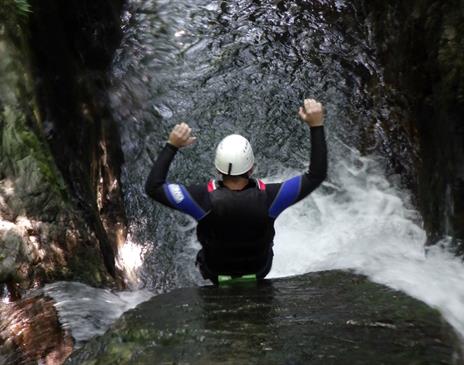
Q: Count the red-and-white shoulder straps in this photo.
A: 2